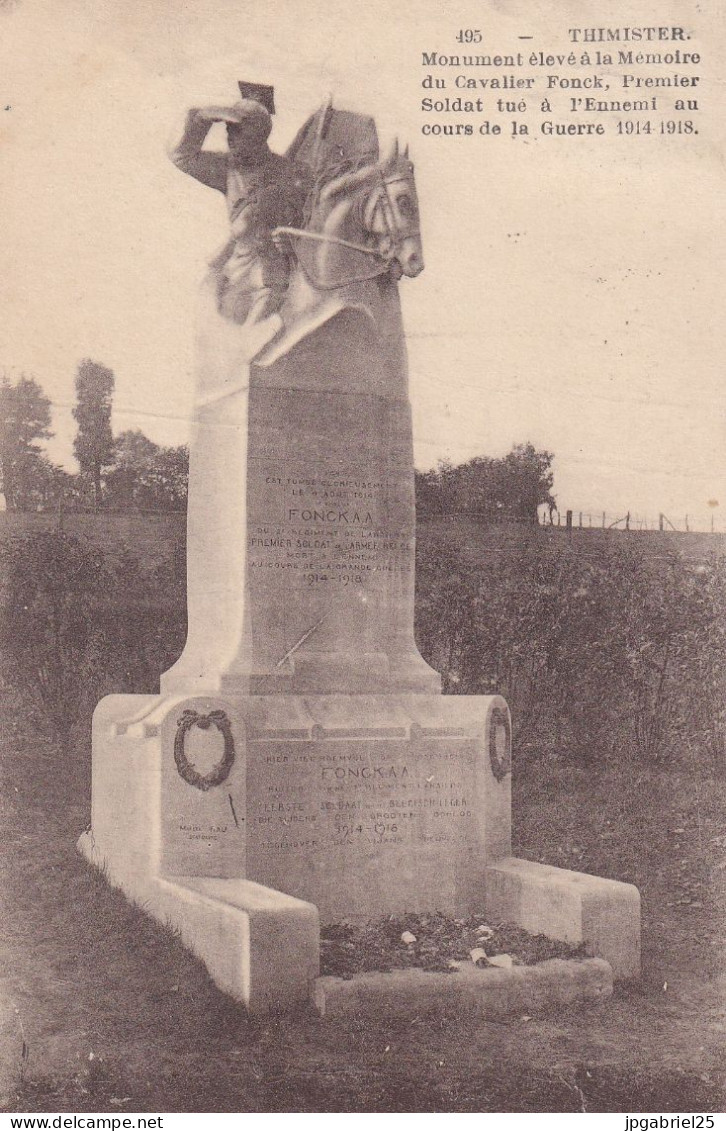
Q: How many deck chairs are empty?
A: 0